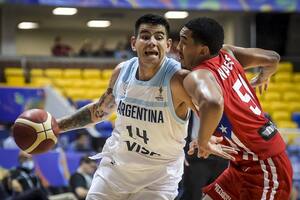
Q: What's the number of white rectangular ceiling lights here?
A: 4